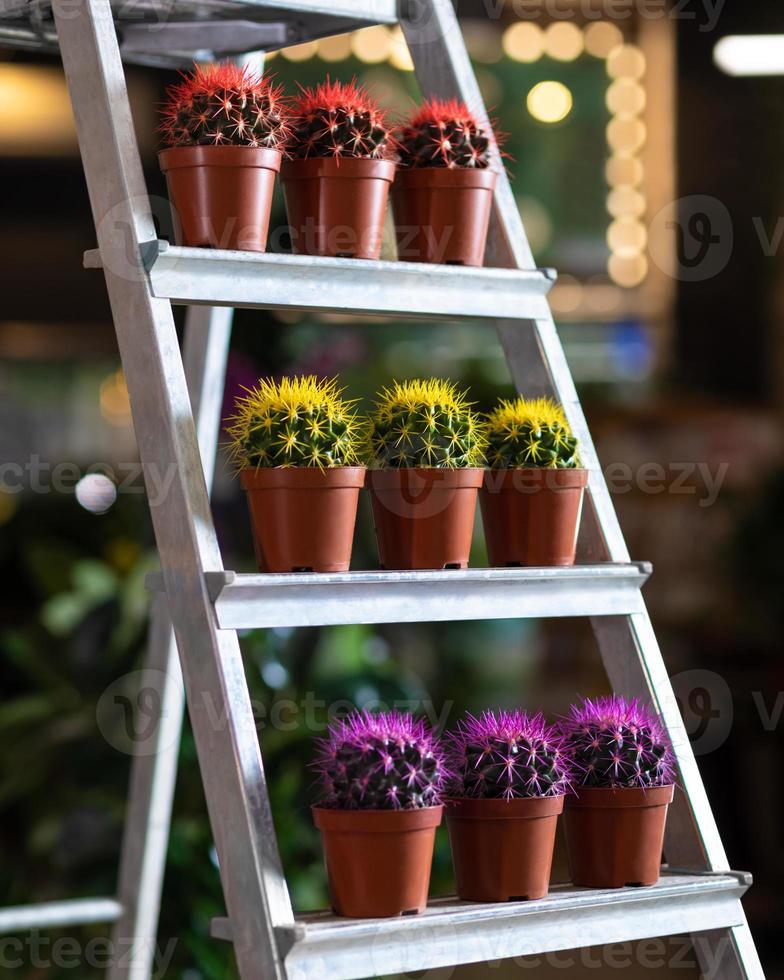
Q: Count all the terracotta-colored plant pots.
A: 9